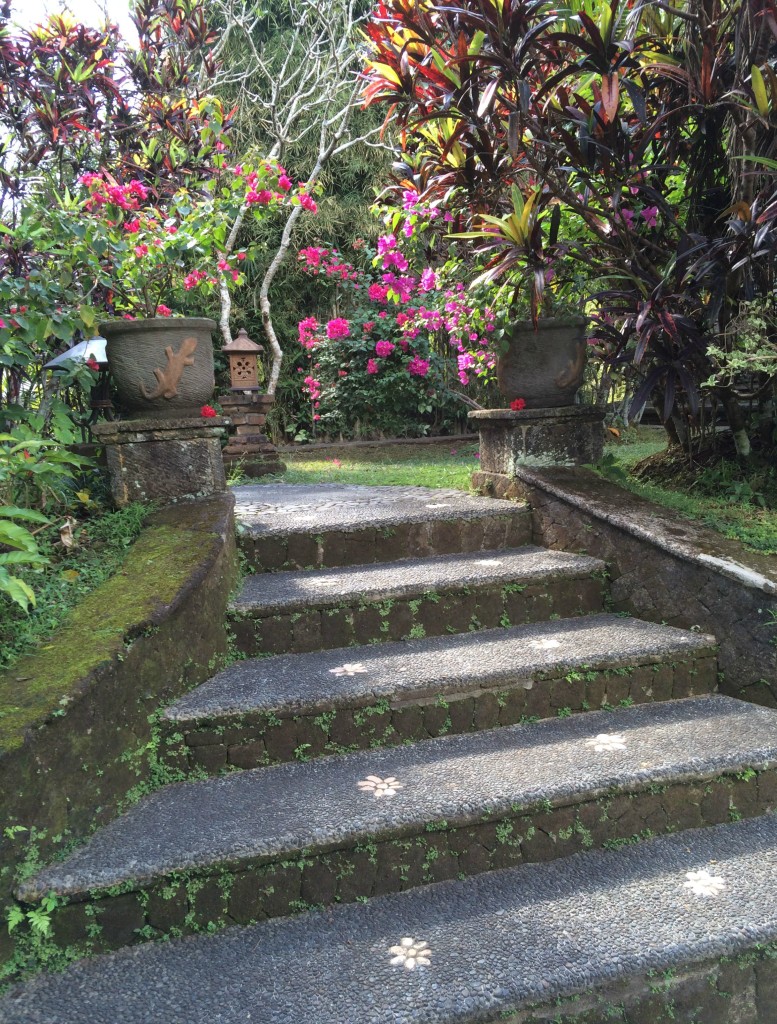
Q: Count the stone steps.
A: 5